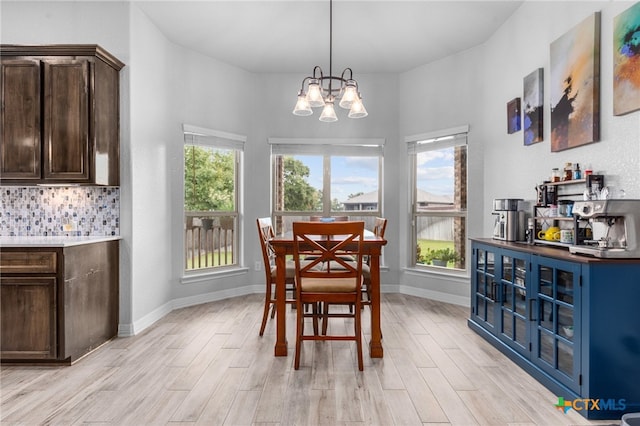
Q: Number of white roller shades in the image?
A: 3